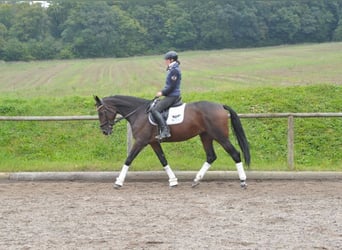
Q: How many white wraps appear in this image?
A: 4